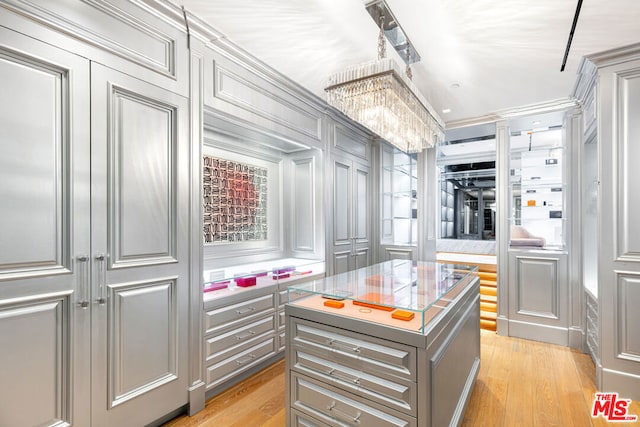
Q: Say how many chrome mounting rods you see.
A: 2